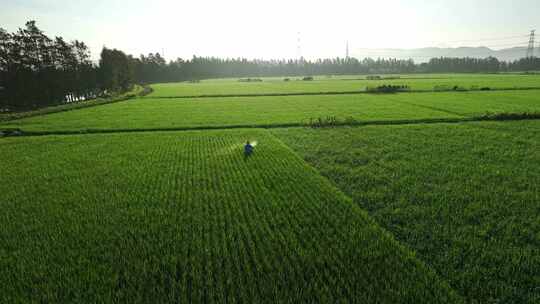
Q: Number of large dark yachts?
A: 0